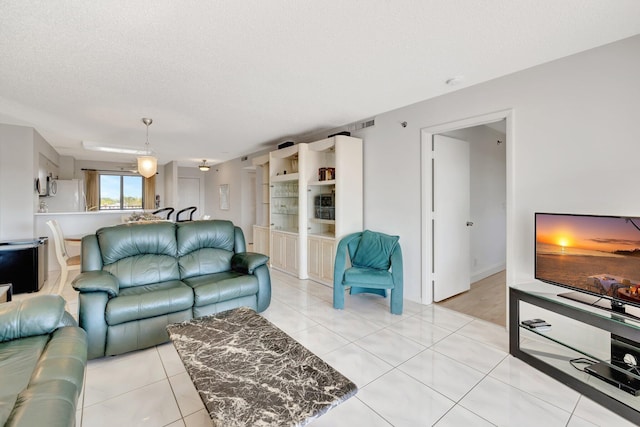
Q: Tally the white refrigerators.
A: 1